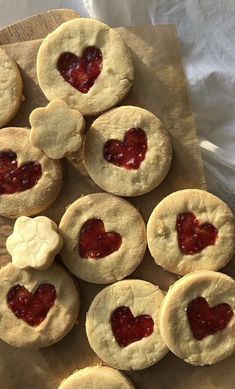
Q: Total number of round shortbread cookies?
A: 10